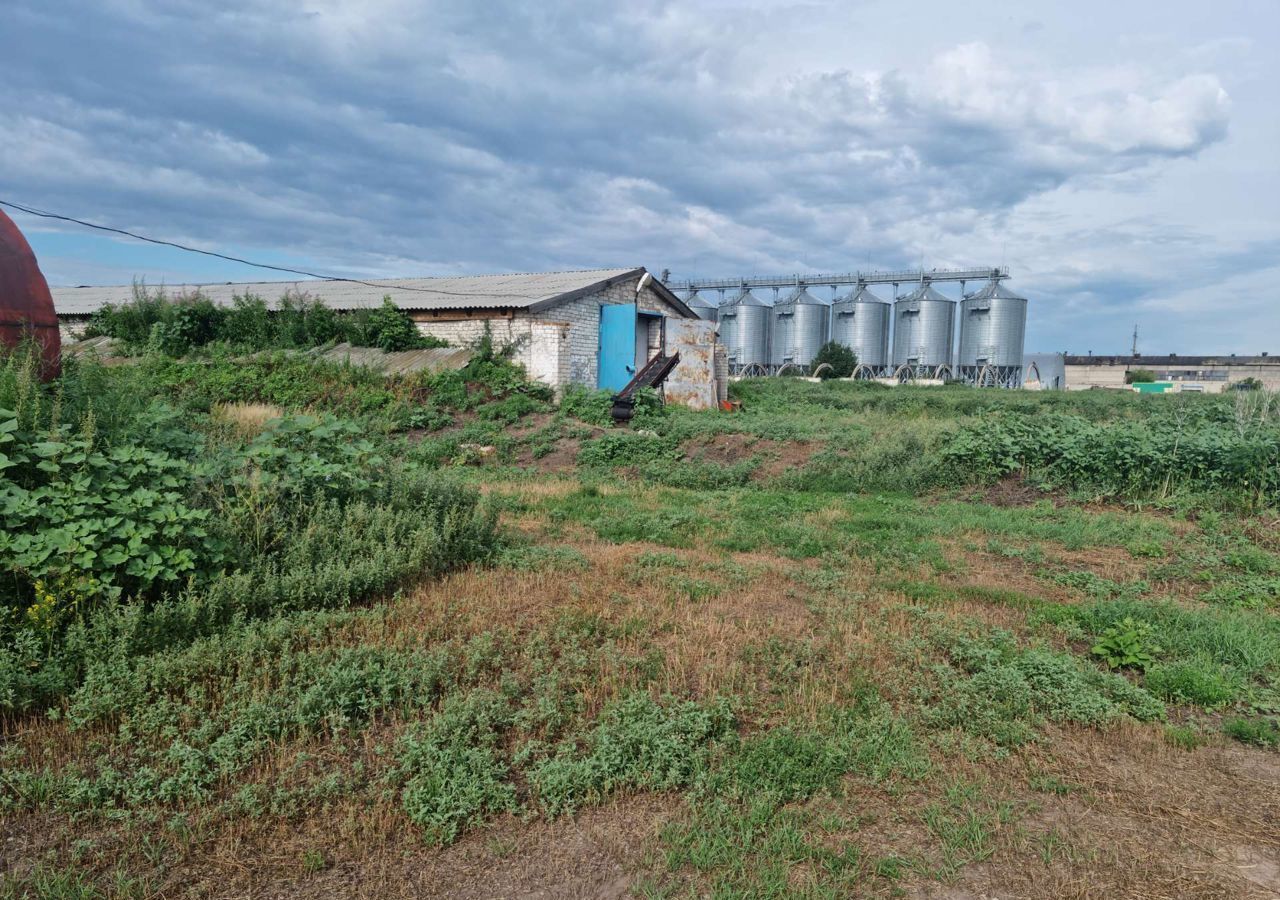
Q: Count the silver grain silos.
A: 6